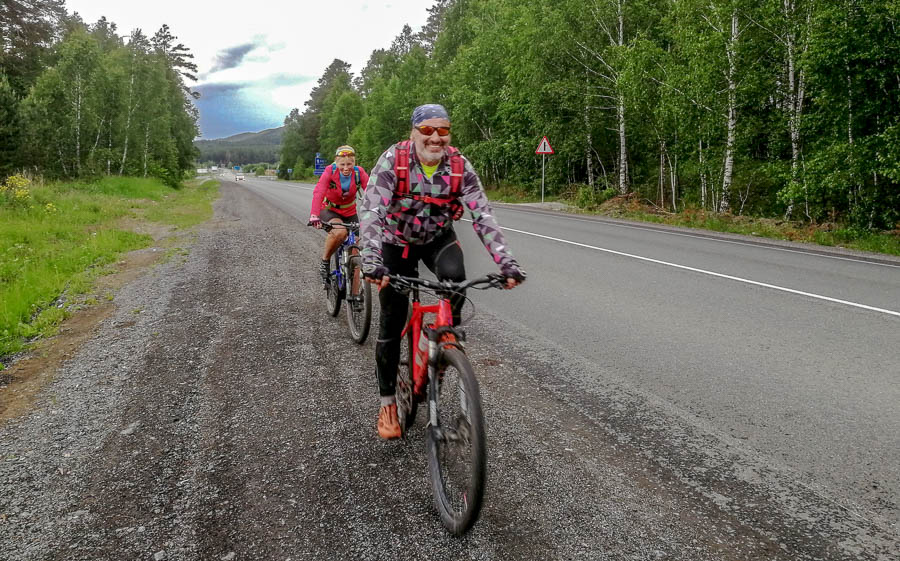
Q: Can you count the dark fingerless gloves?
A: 2